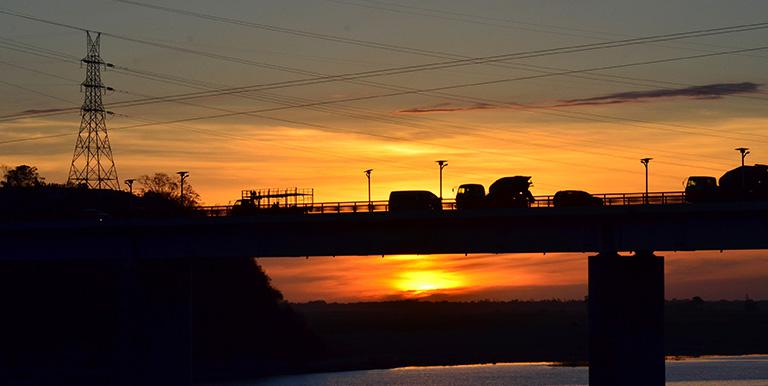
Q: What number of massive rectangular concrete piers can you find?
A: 1